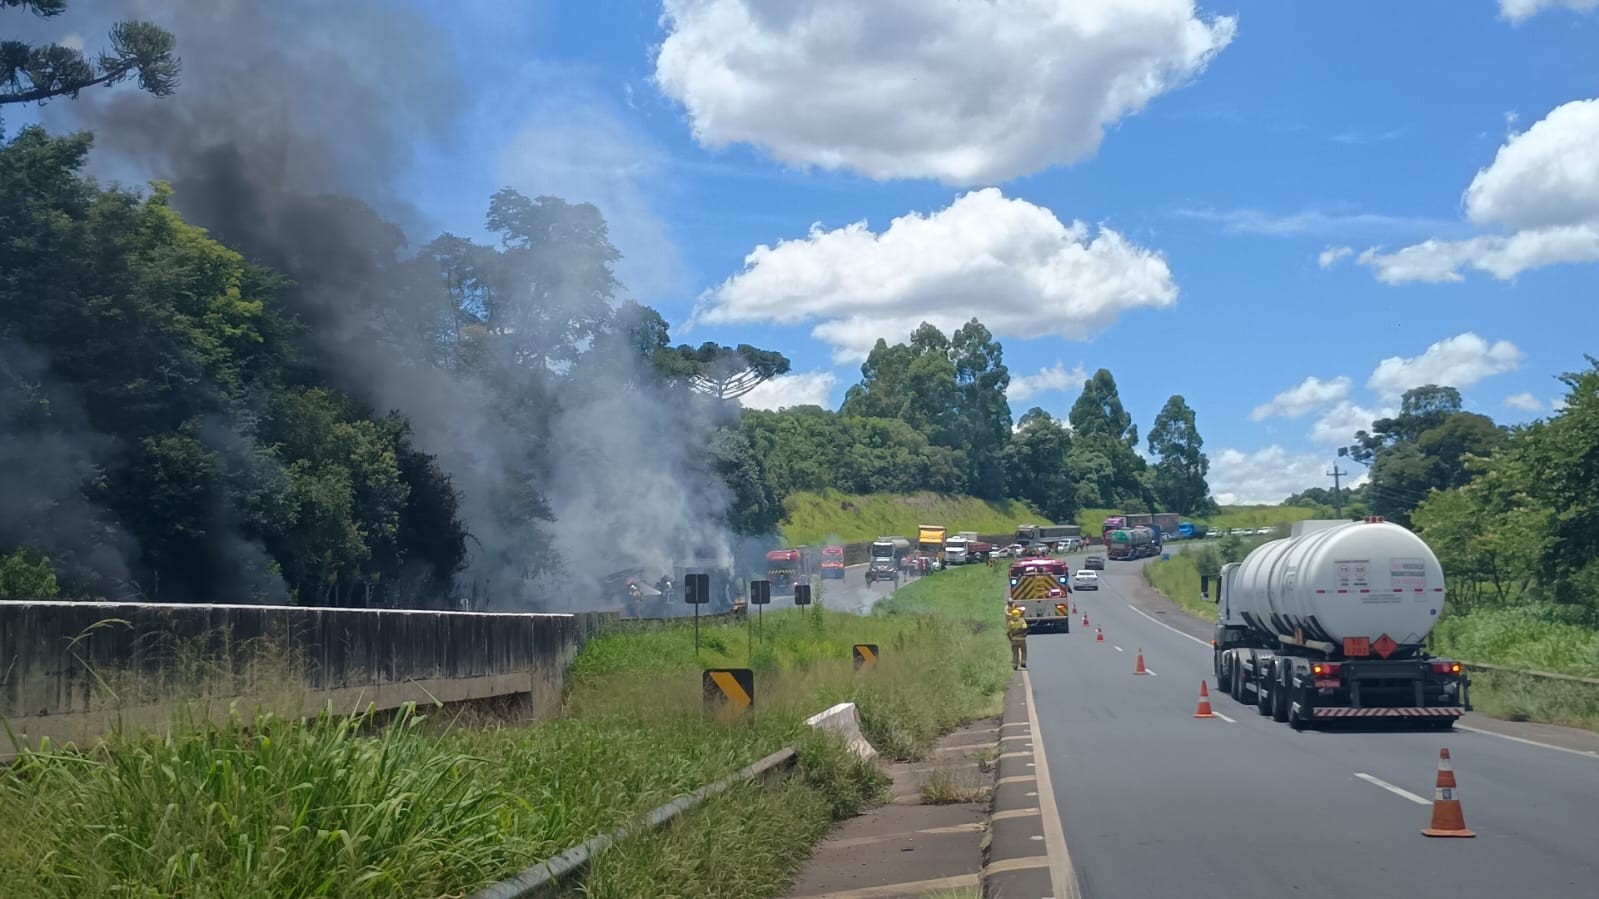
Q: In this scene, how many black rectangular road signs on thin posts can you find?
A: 3